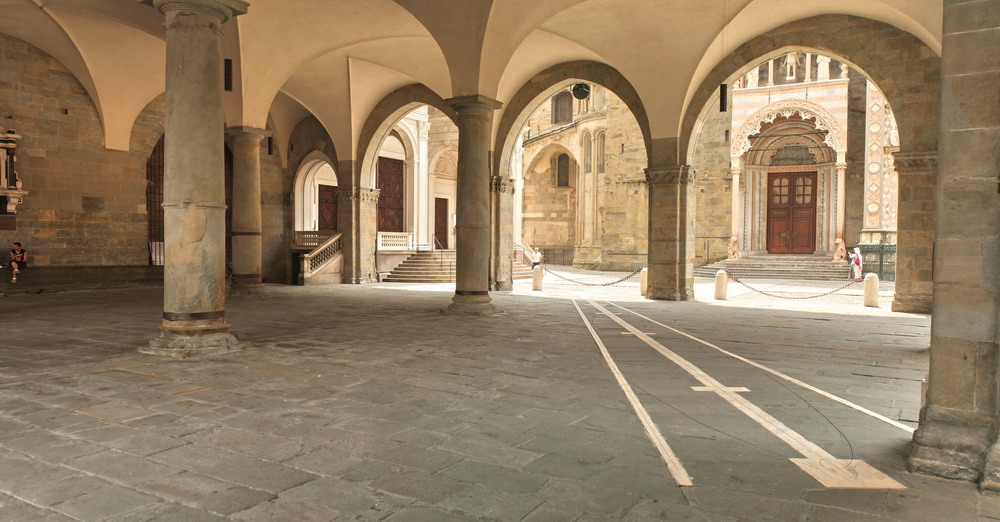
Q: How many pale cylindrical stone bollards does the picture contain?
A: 4